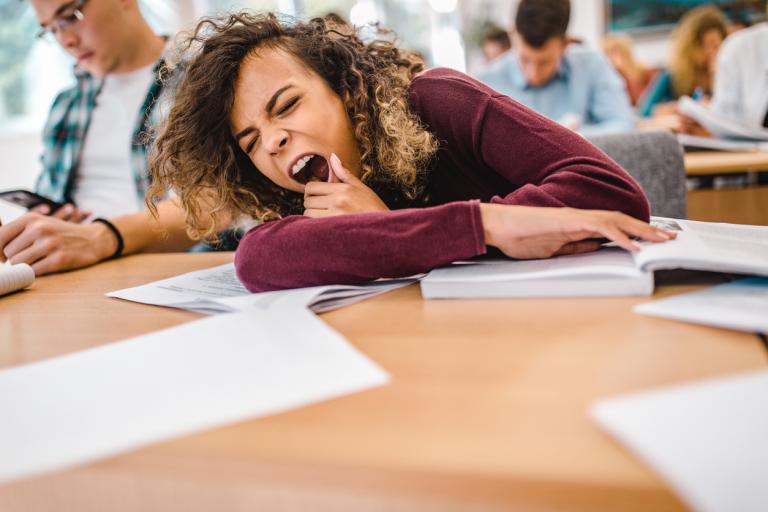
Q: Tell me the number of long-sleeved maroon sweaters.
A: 1